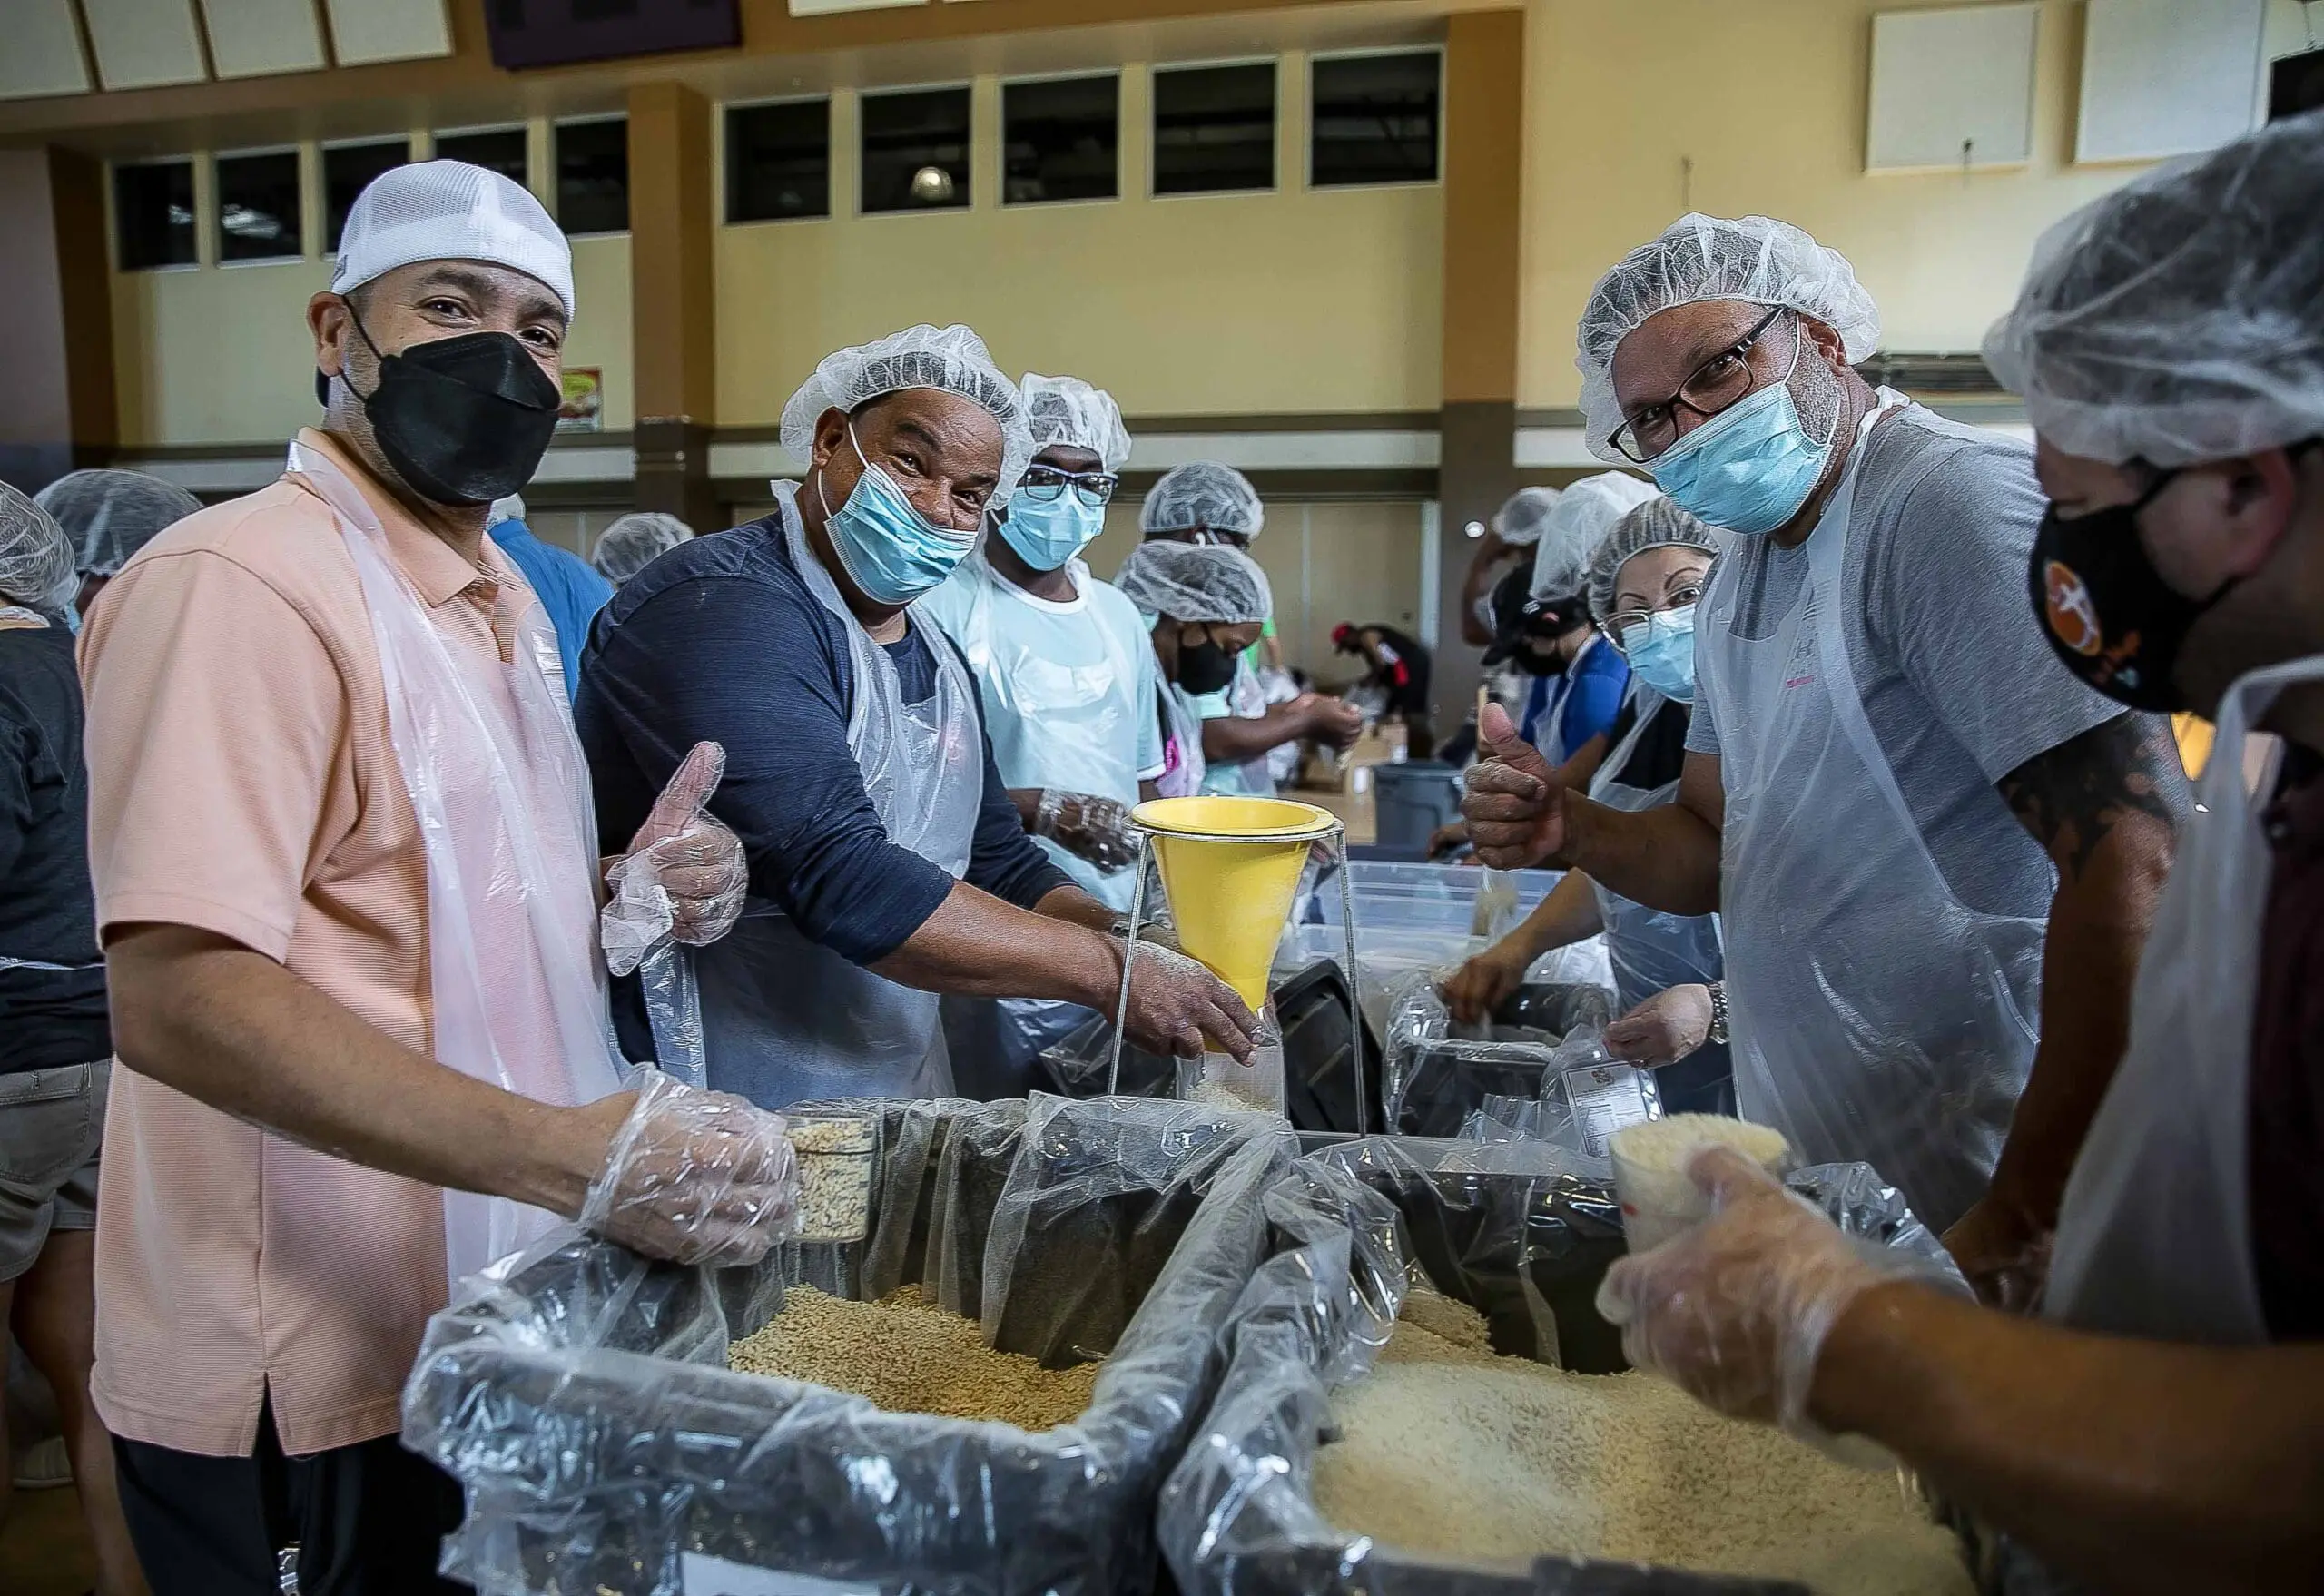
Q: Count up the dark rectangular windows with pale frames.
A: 10